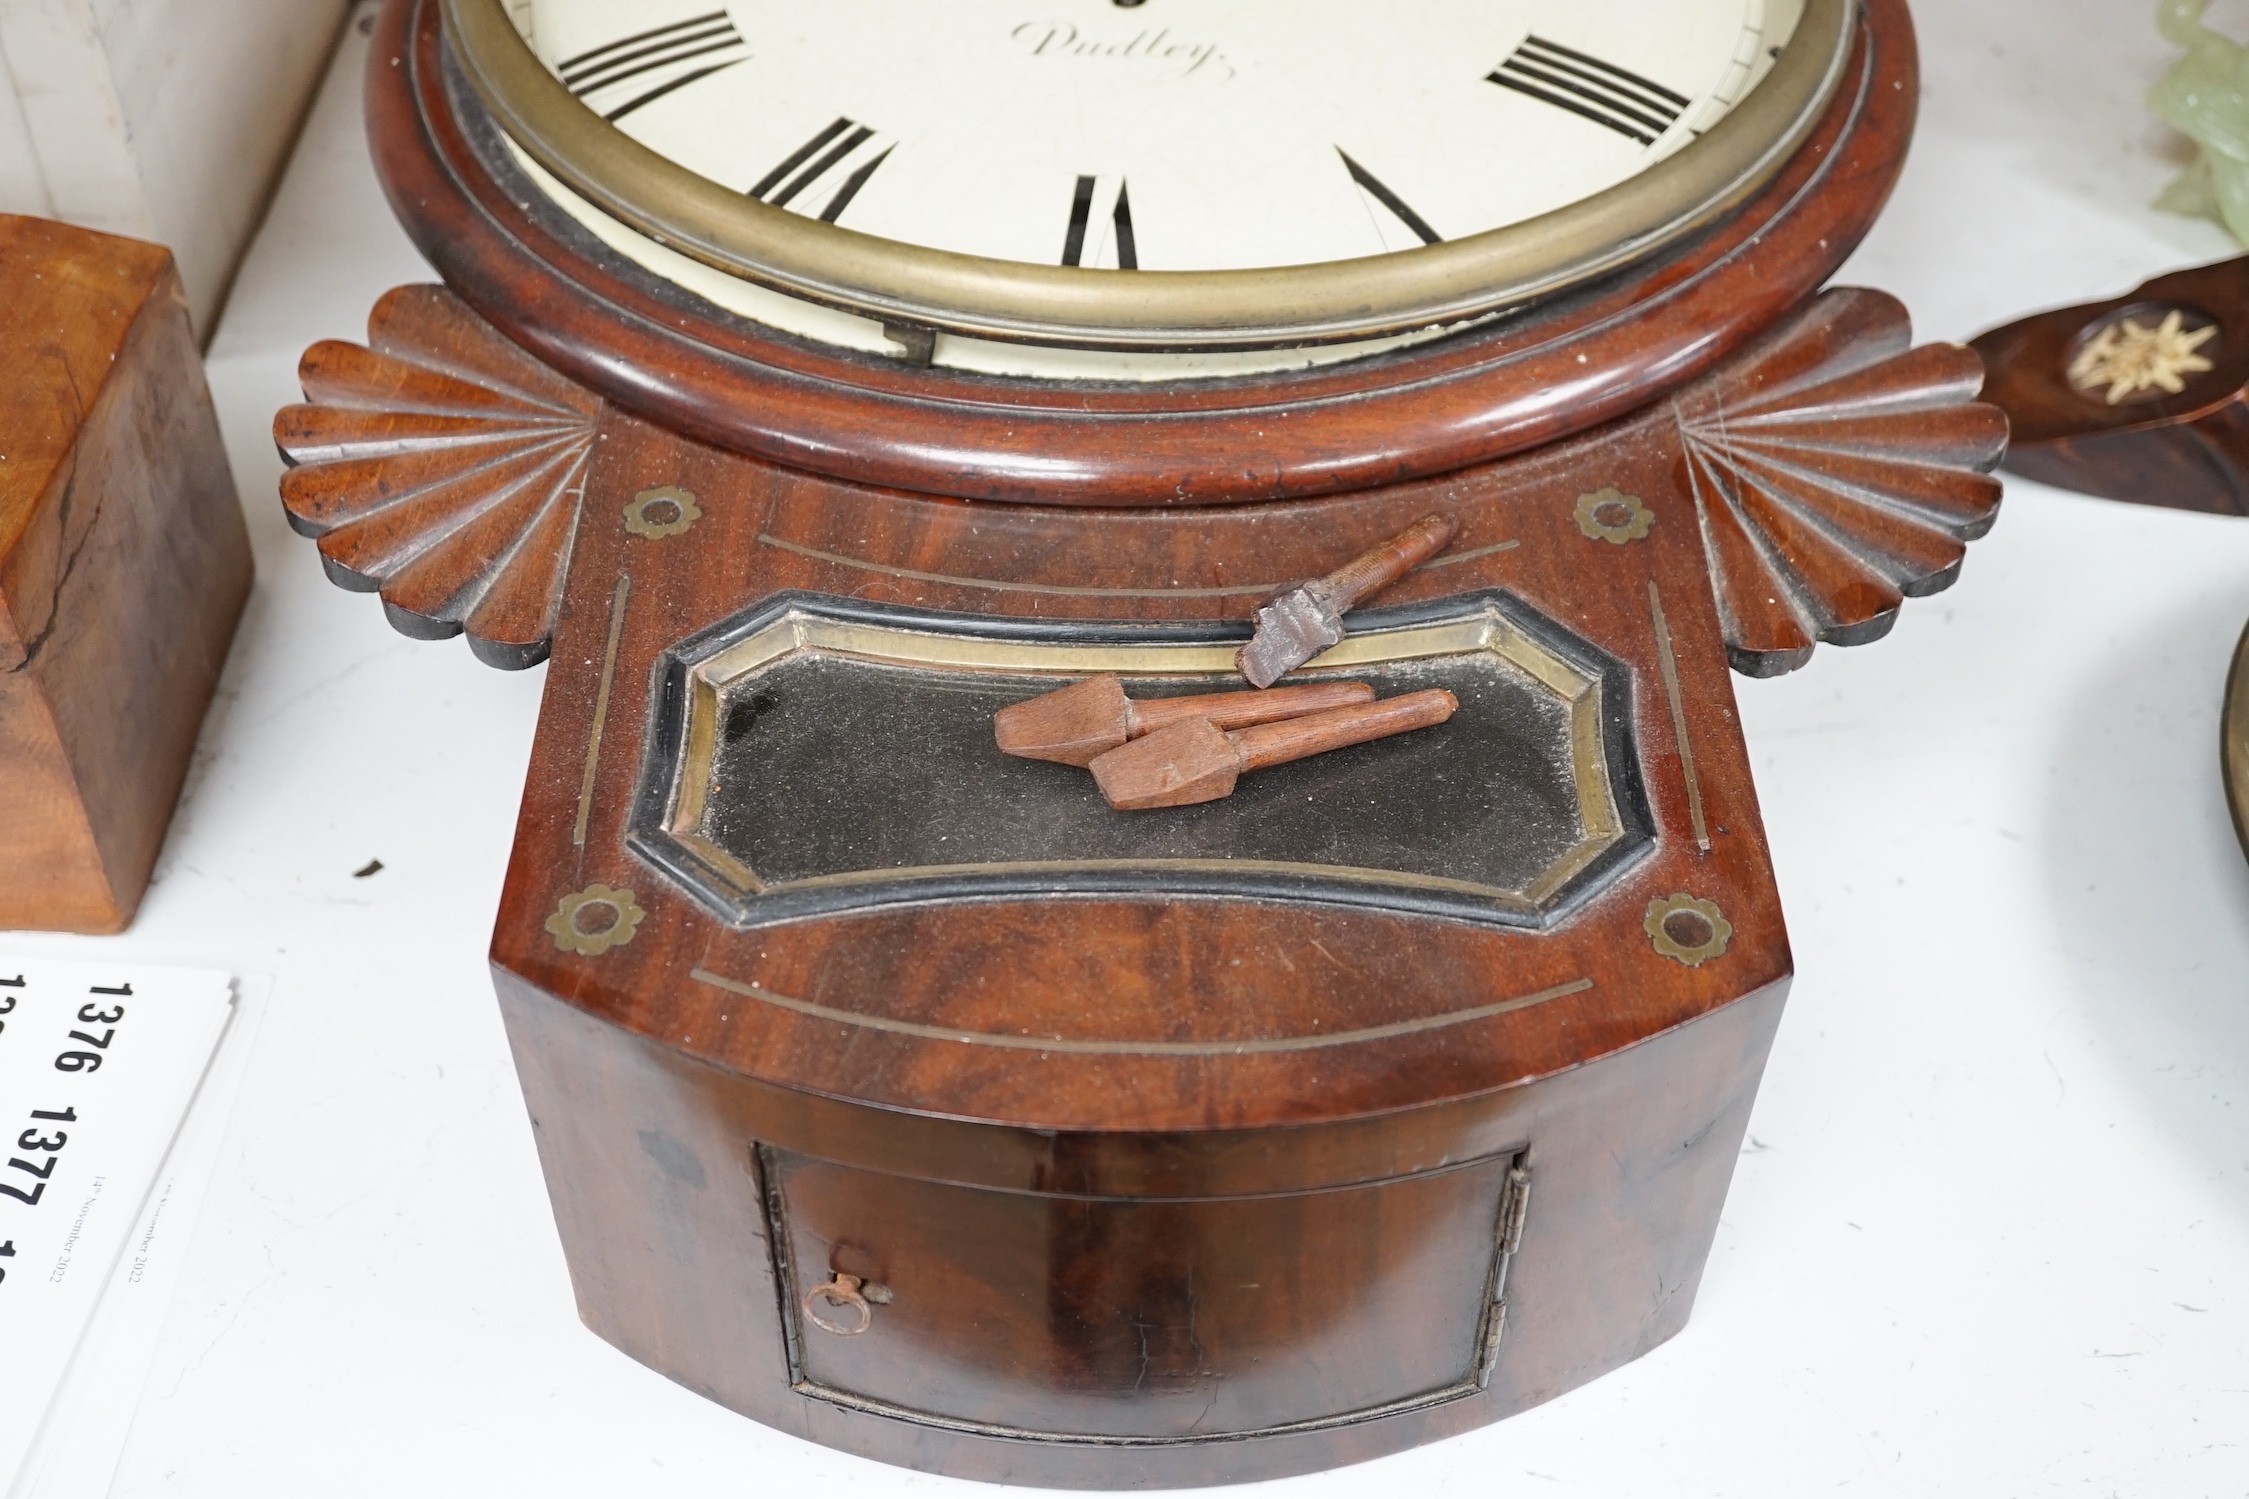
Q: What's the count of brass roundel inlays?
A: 4